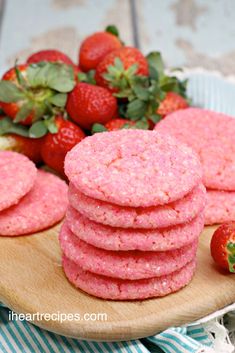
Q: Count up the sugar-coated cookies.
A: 9